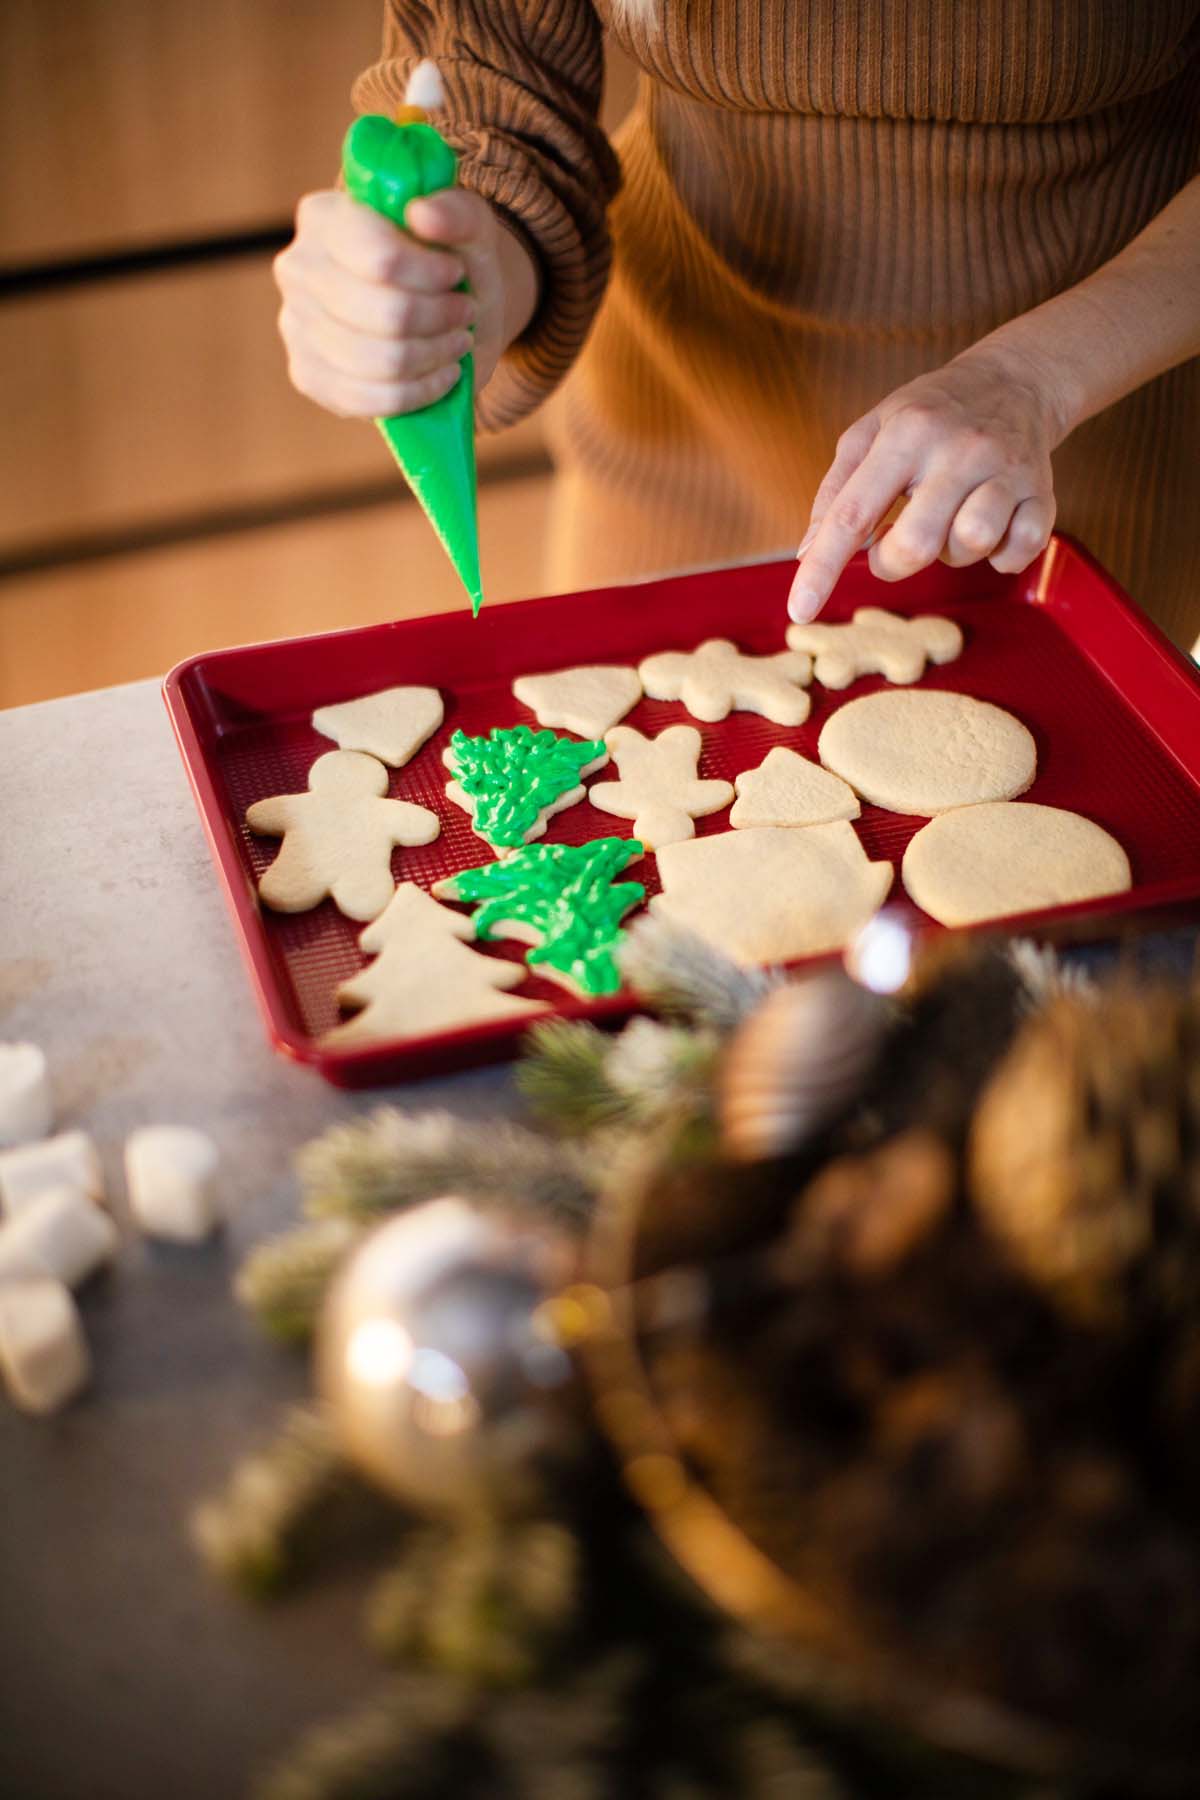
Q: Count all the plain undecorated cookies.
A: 11